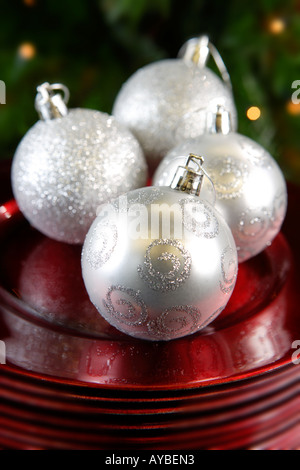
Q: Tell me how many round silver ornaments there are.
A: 4